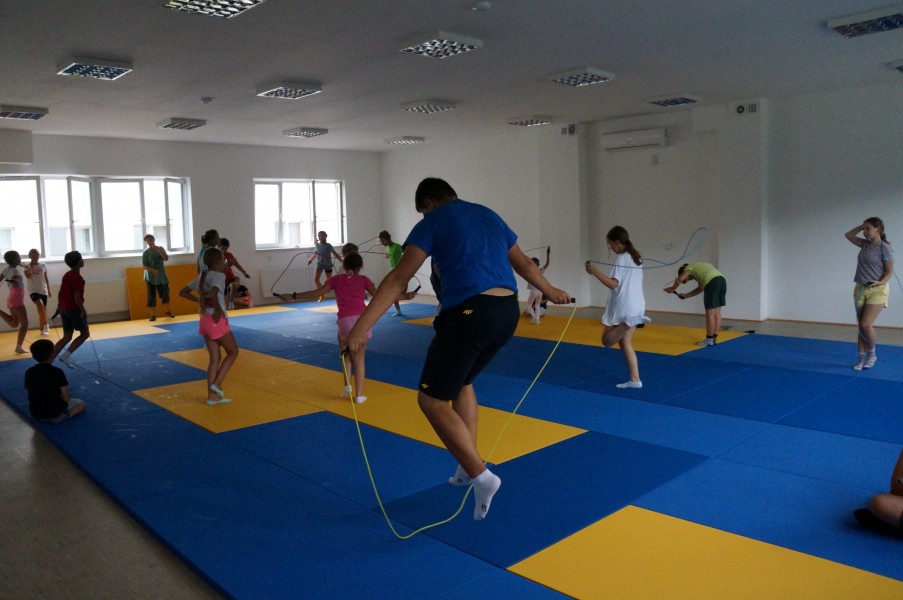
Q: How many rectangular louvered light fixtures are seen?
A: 14